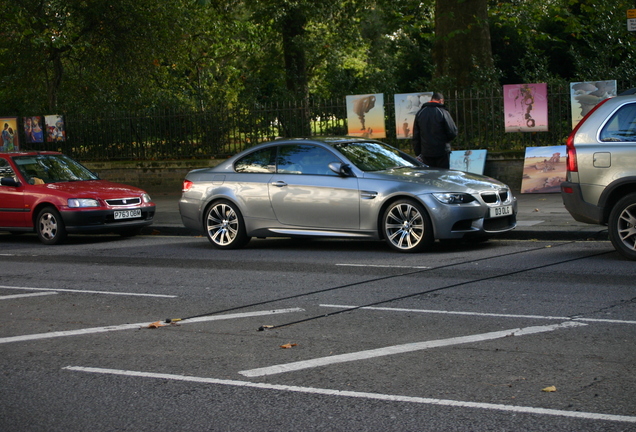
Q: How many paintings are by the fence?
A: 9